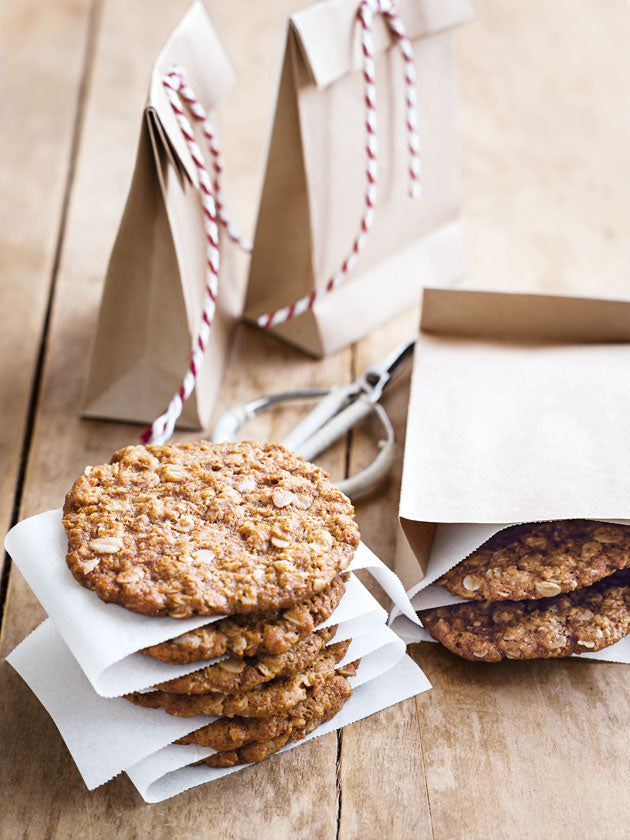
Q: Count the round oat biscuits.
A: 8